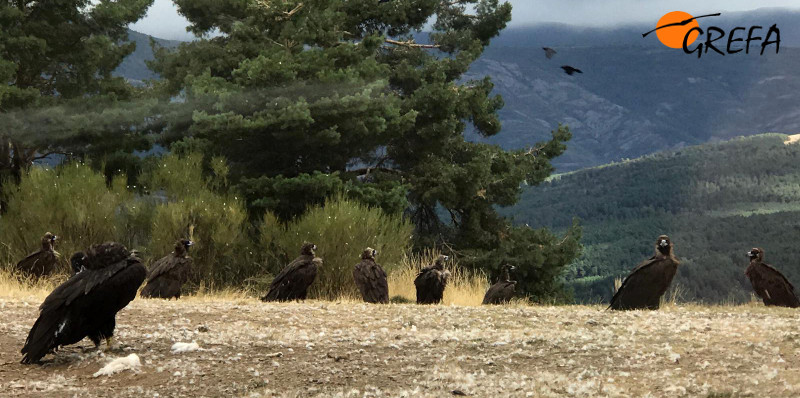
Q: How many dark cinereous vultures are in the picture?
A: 9